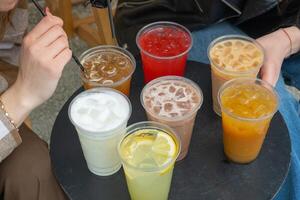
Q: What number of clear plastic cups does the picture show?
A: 7